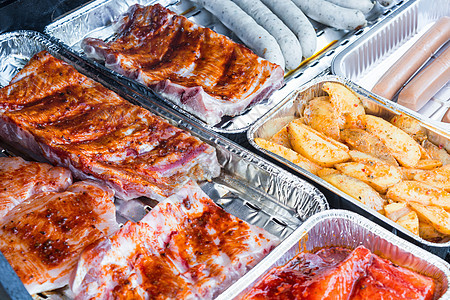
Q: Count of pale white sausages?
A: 5